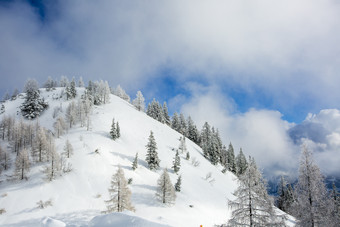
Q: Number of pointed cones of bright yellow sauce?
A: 0